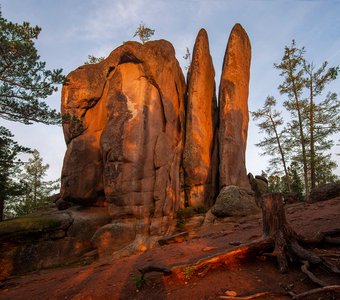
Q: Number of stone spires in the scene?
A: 2